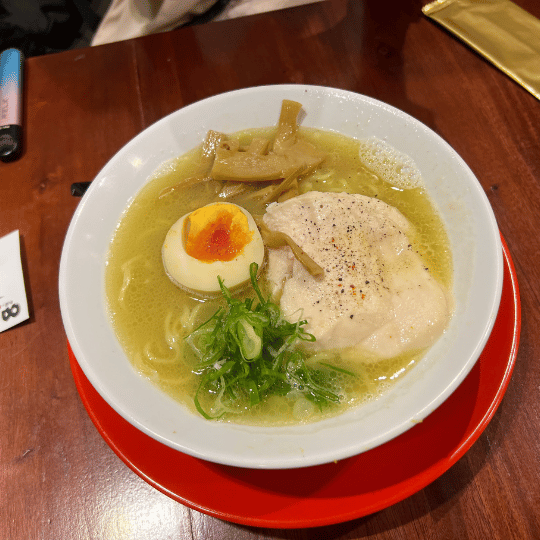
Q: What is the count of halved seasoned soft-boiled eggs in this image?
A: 1